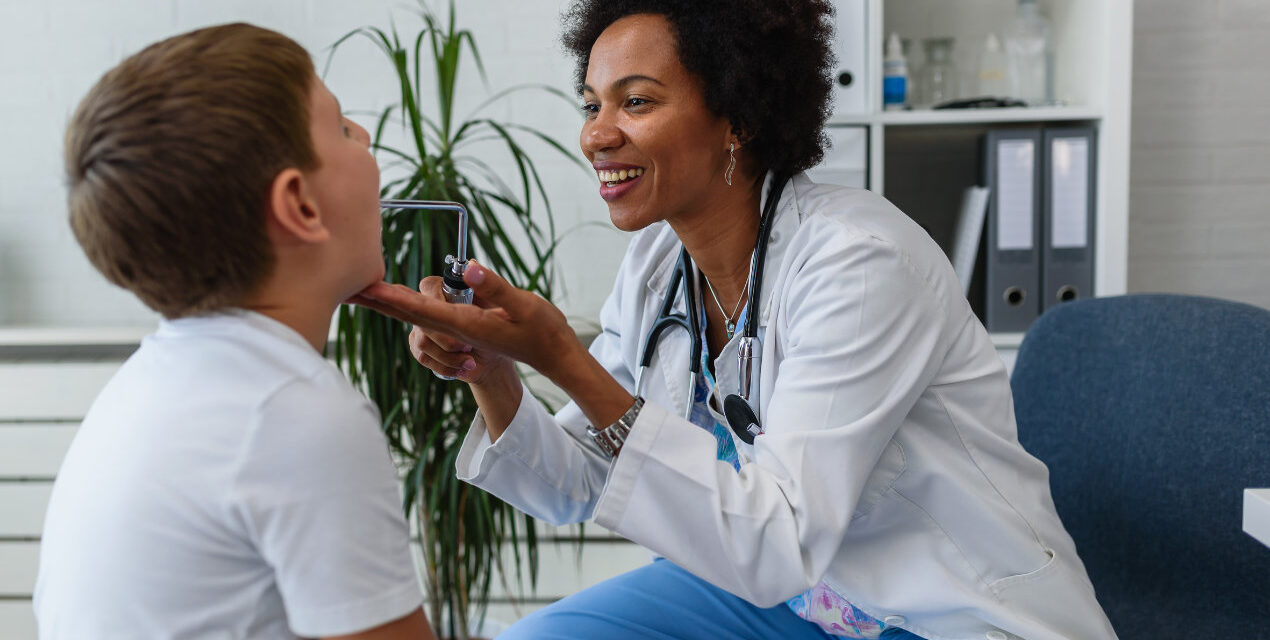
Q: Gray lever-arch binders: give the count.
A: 2